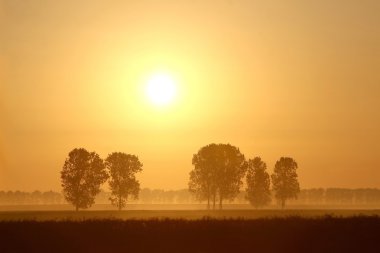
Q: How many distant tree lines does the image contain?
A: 1